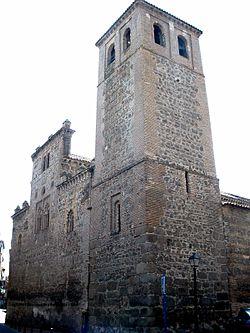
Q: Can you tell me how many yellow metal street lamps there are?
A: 0